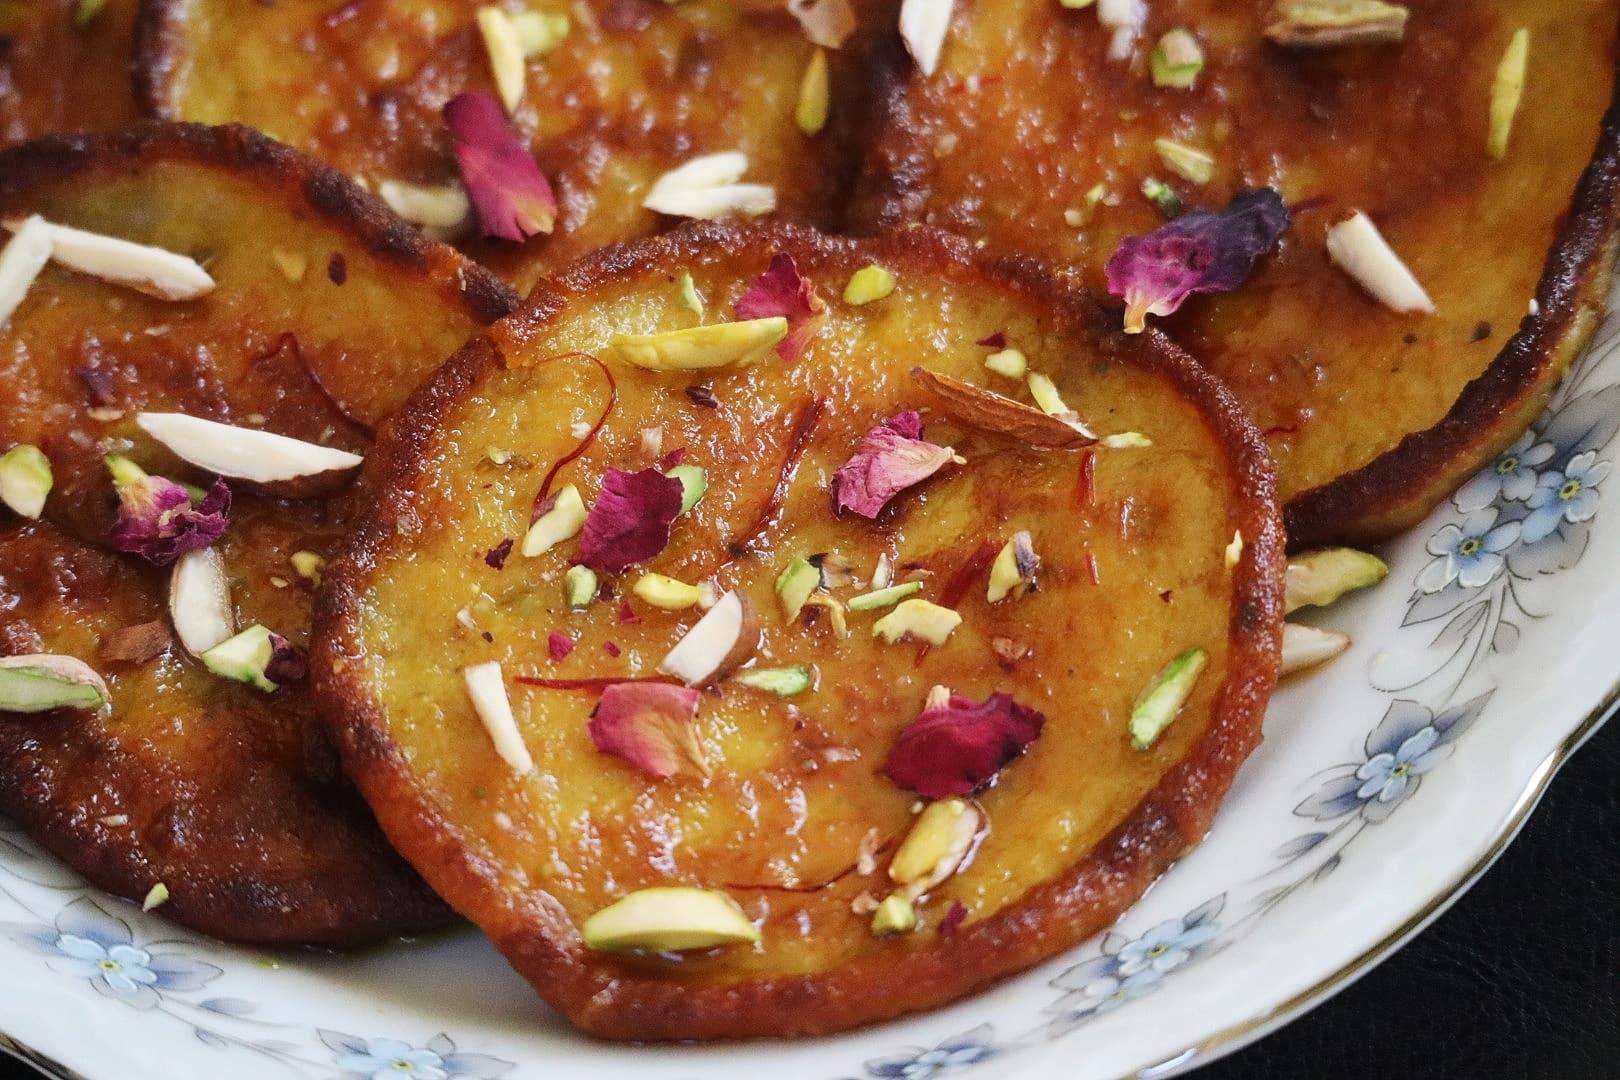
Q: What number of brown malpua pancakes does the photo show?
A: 5